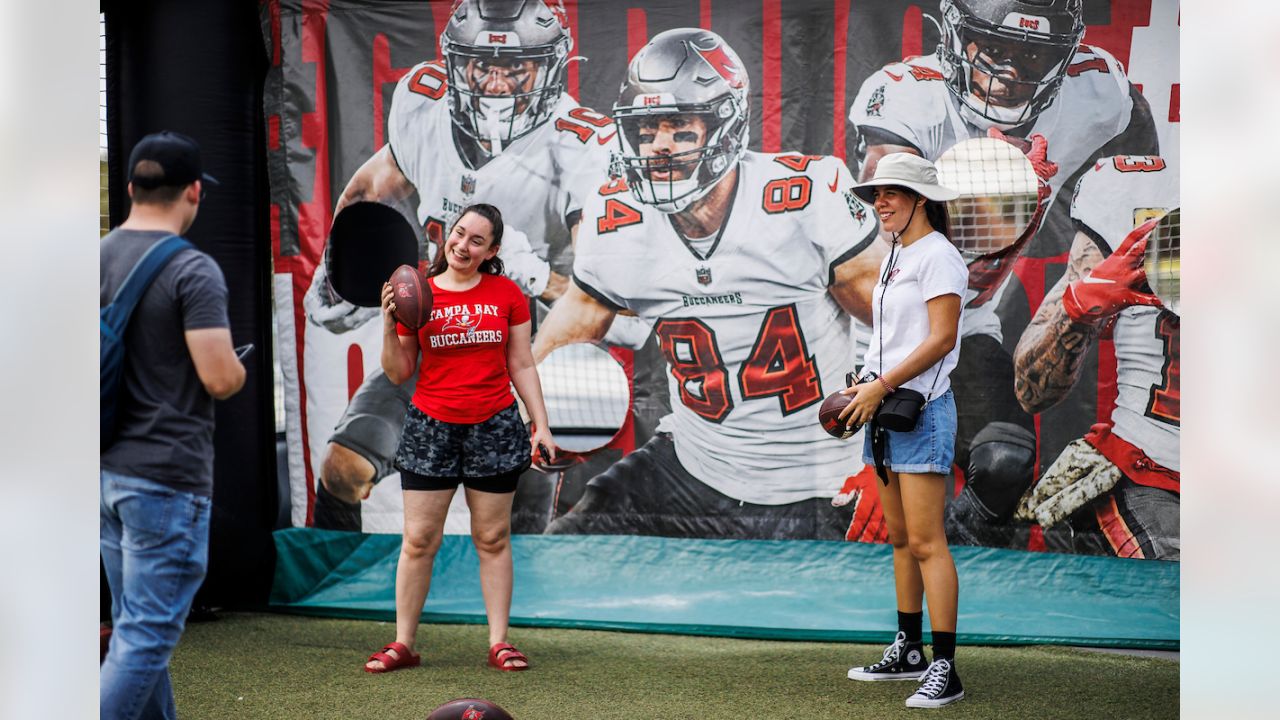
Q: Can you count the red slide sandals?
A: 2